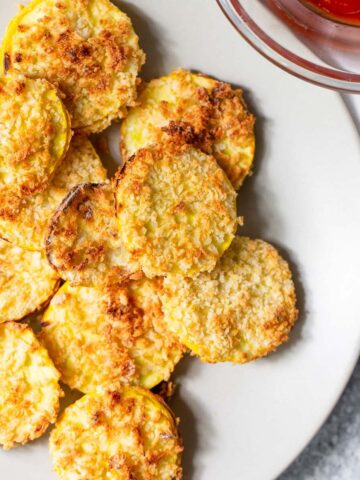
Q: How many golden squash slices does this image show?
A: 11